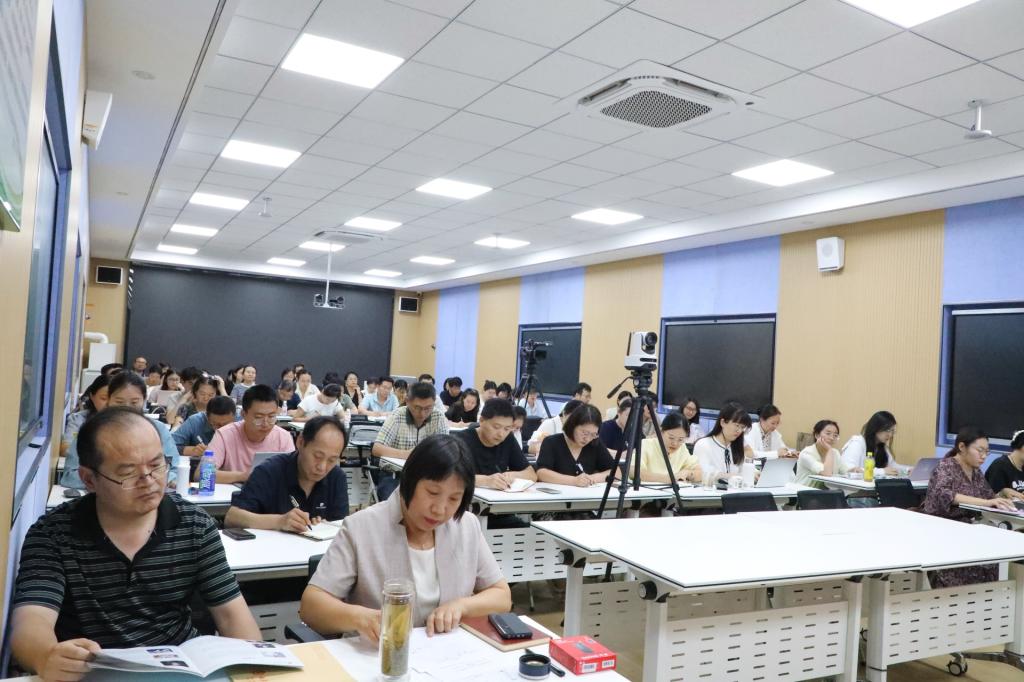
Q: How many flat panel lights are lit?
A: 15